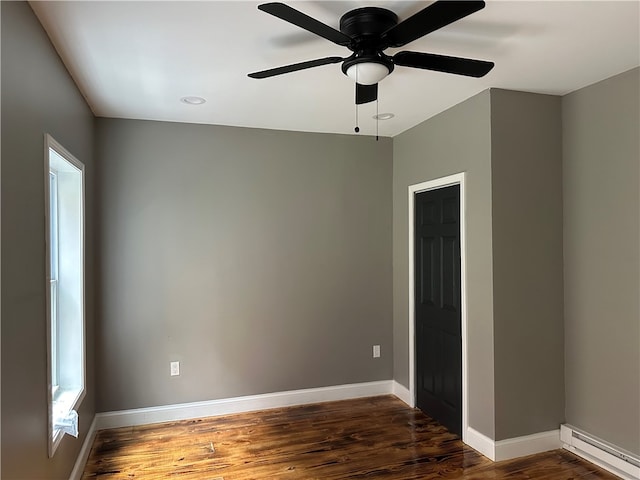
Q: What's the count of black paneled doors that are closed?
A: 1